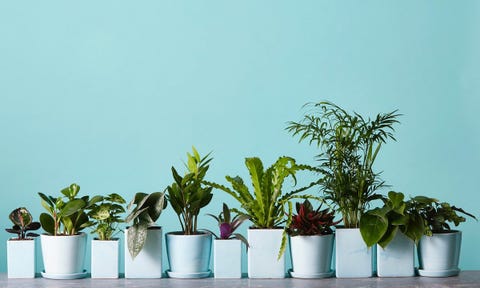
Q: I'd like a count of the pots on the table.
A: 11